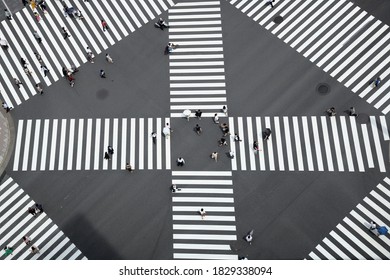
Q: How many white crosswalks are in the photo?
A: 8